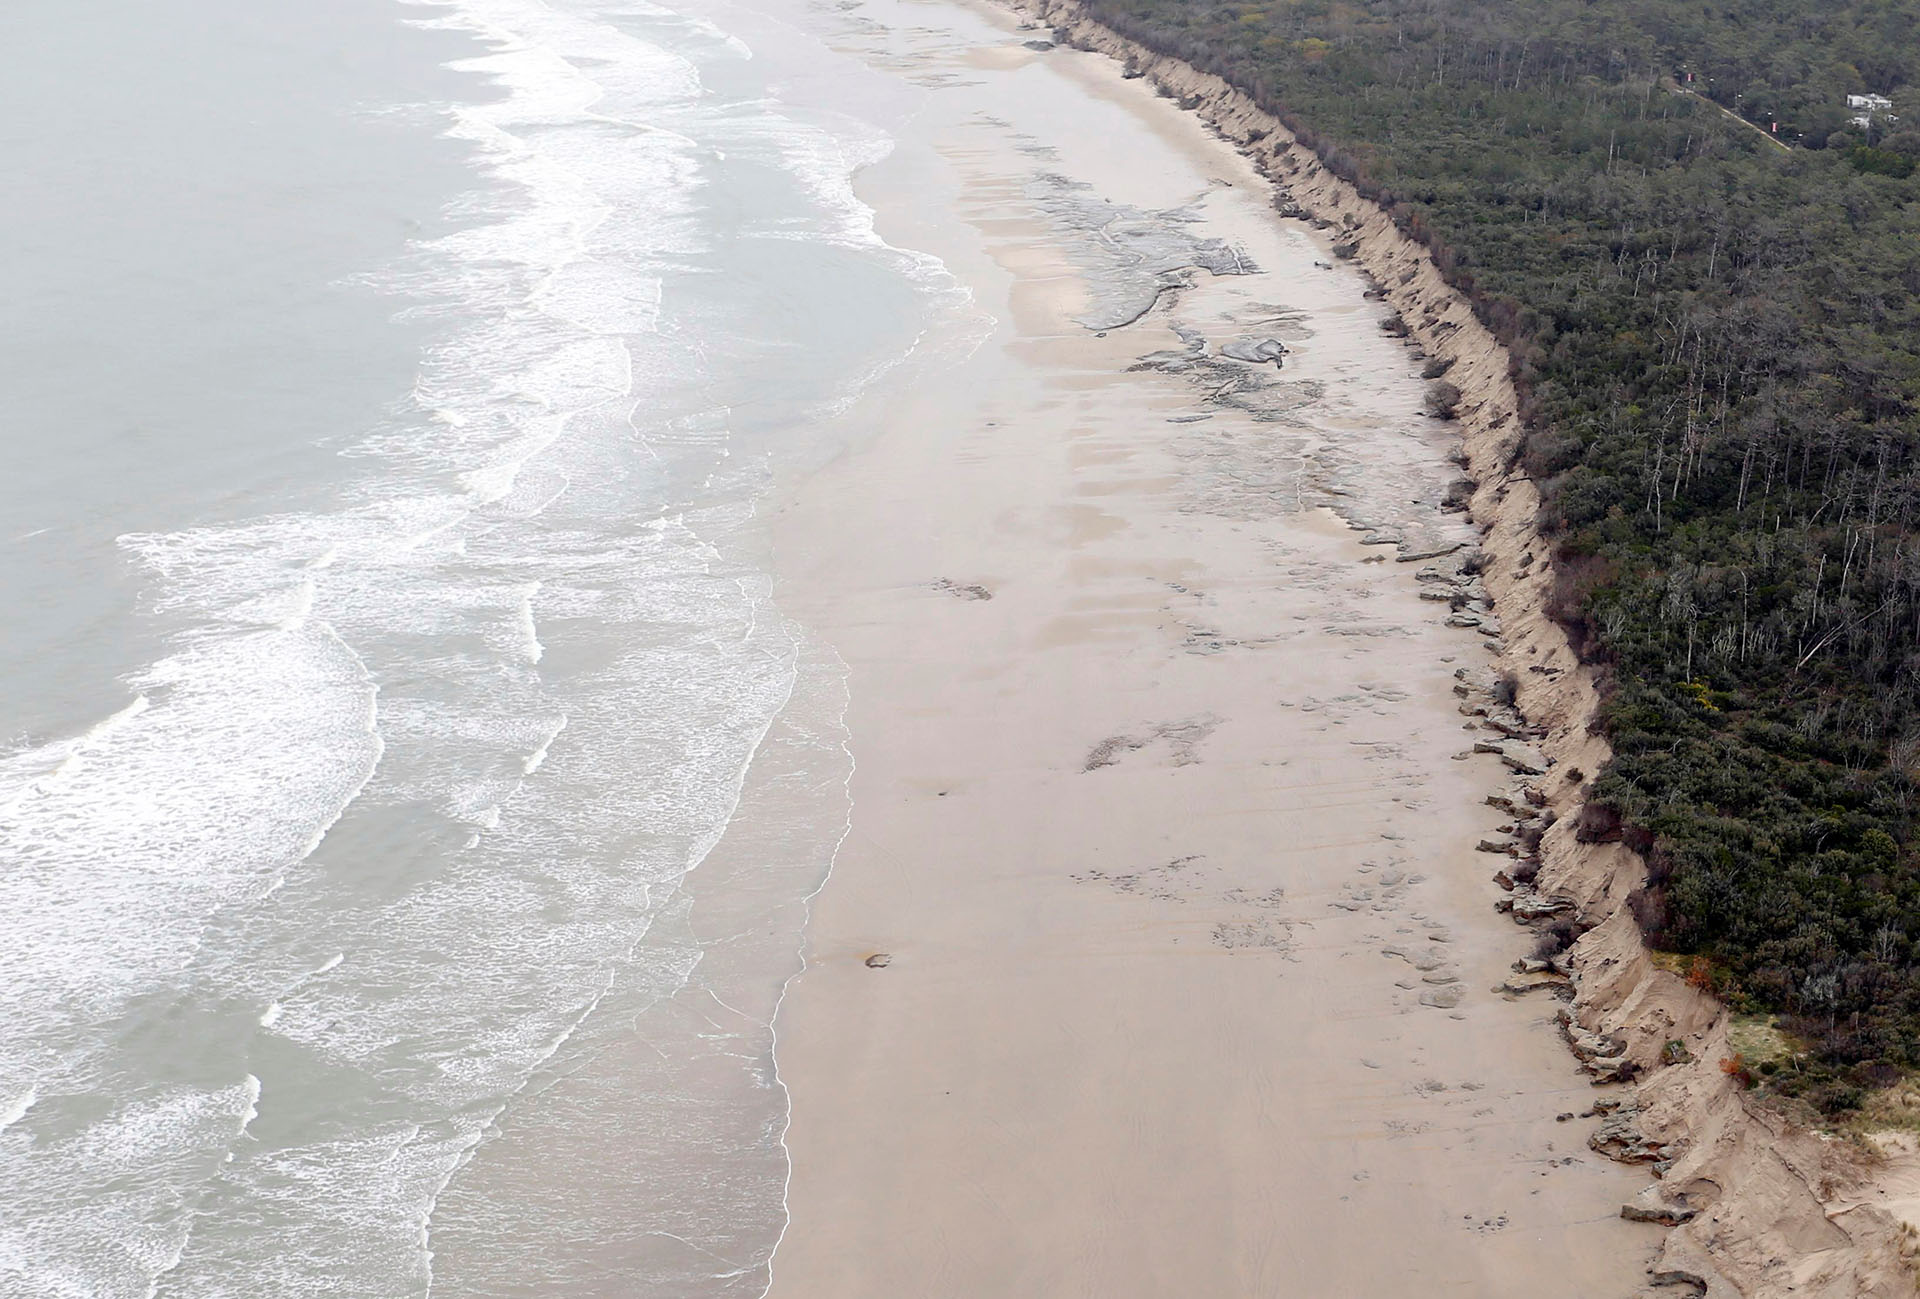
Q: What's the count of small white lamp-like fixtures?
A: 5